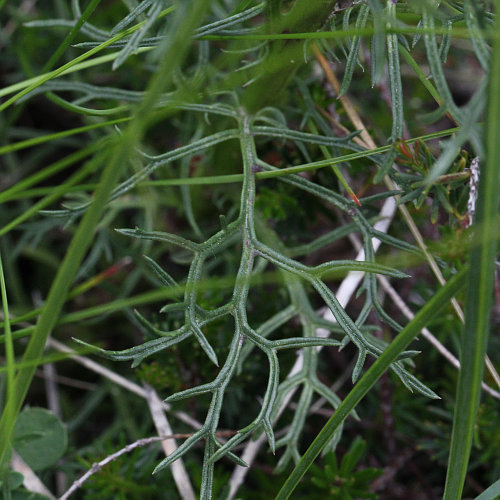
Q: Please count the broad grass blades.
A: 3